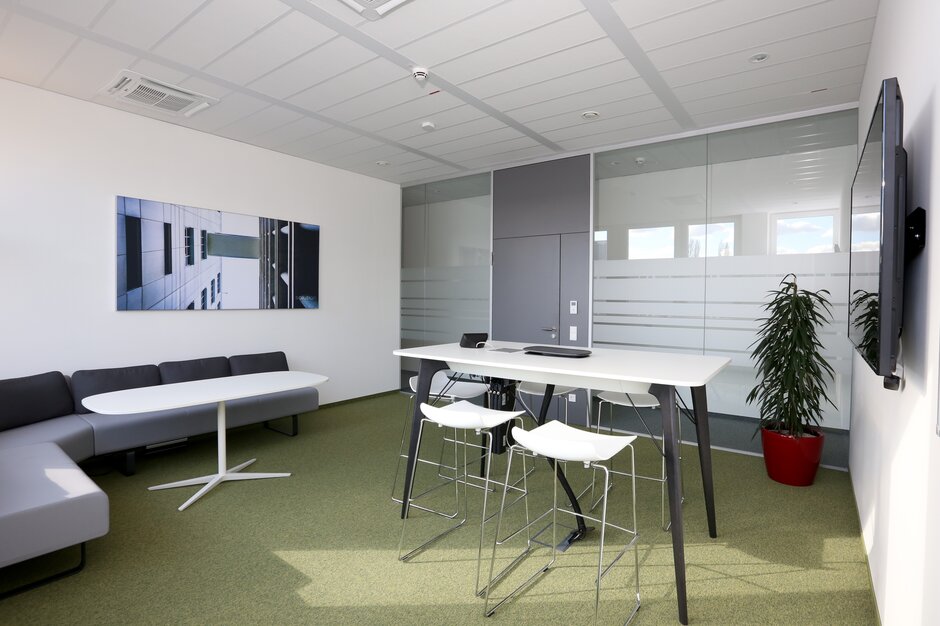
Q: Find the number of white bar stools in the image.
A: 5